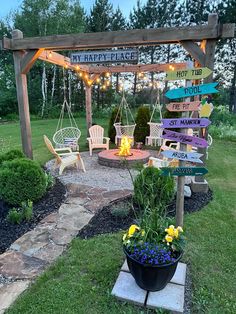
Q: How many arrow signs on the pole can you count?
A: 7